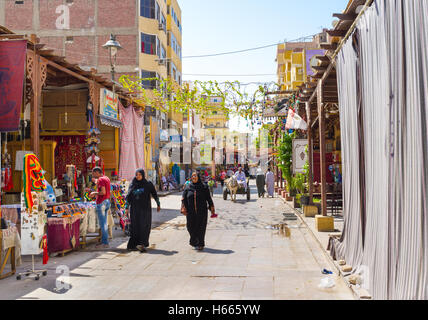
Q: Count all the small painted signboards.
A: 1